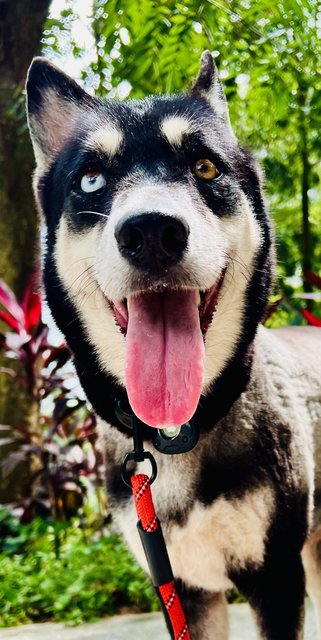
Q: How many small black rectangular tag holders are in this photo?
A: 1